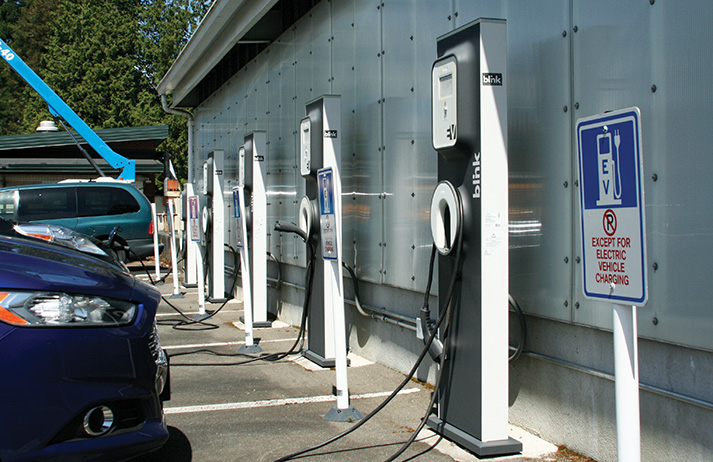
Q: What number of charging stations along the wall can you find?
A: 5